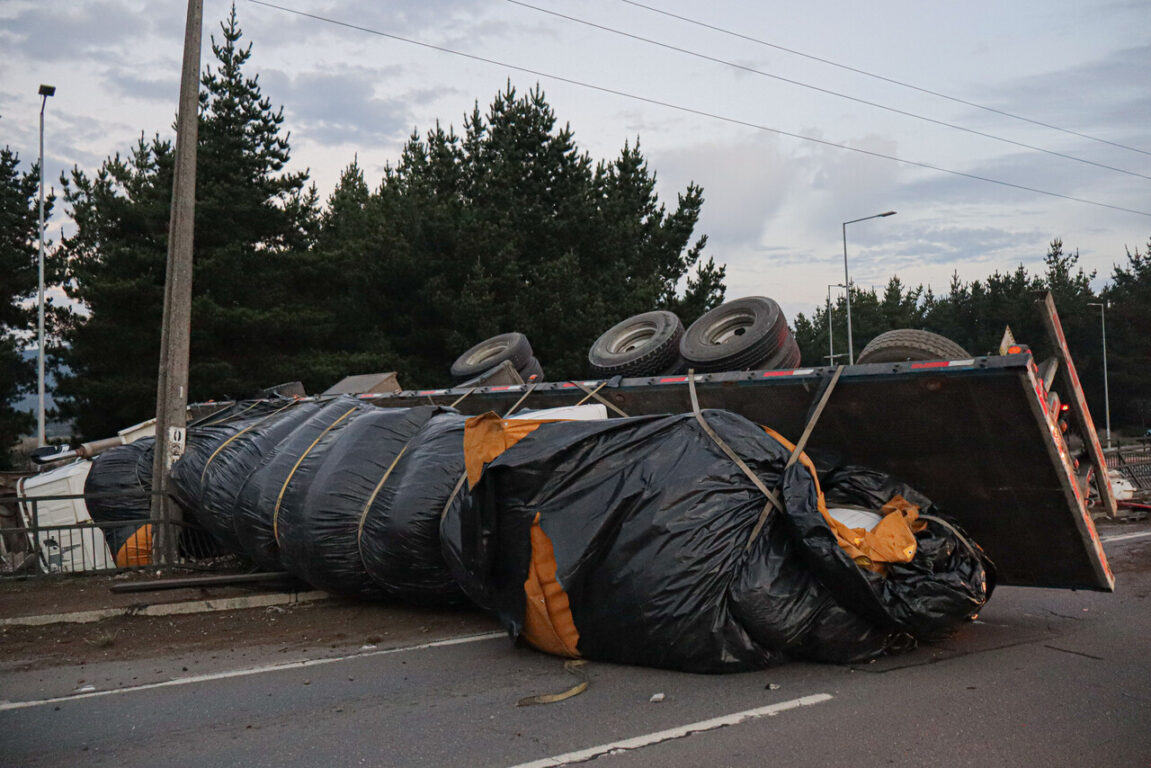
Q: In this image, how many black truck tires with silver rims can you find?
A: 3